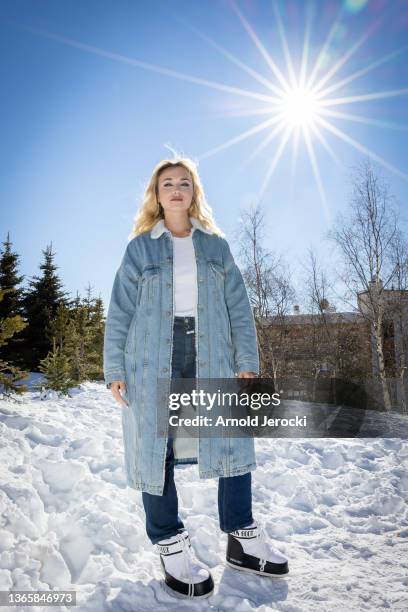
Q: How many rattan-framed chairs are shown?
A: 0